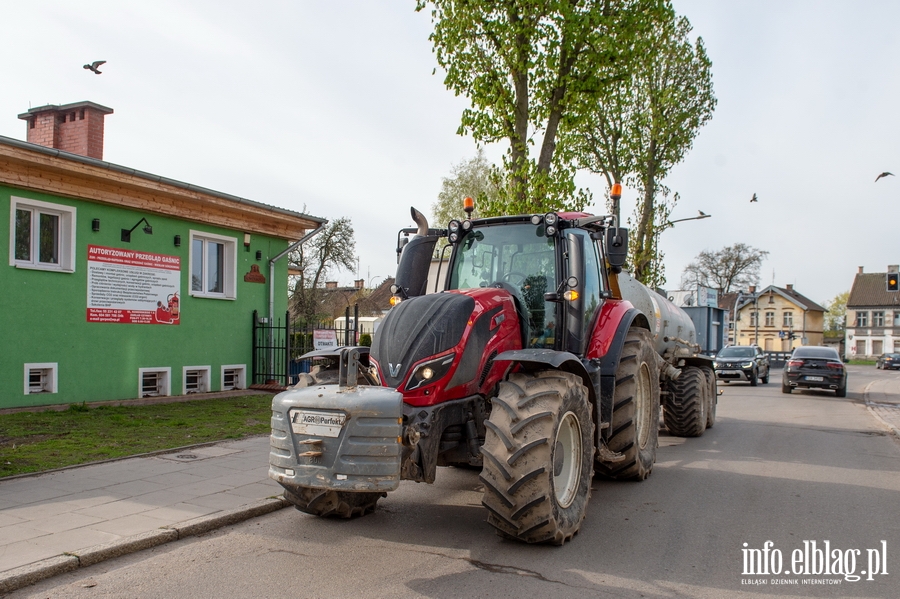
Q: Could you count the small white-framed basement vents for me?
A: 4